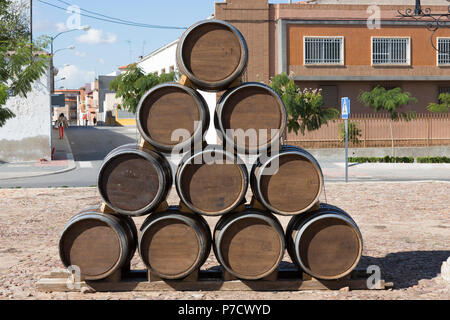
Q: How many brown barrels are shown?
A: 10